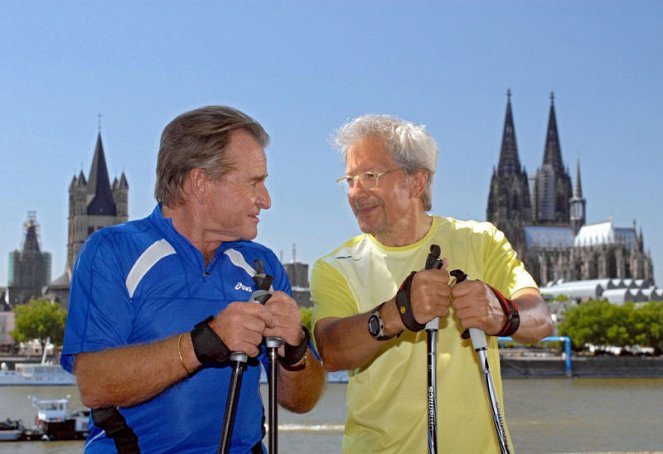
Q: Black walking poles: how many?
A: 4